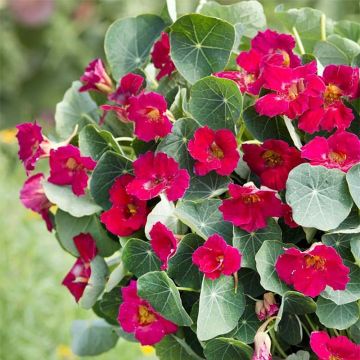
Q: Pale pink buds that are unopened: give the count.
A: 3